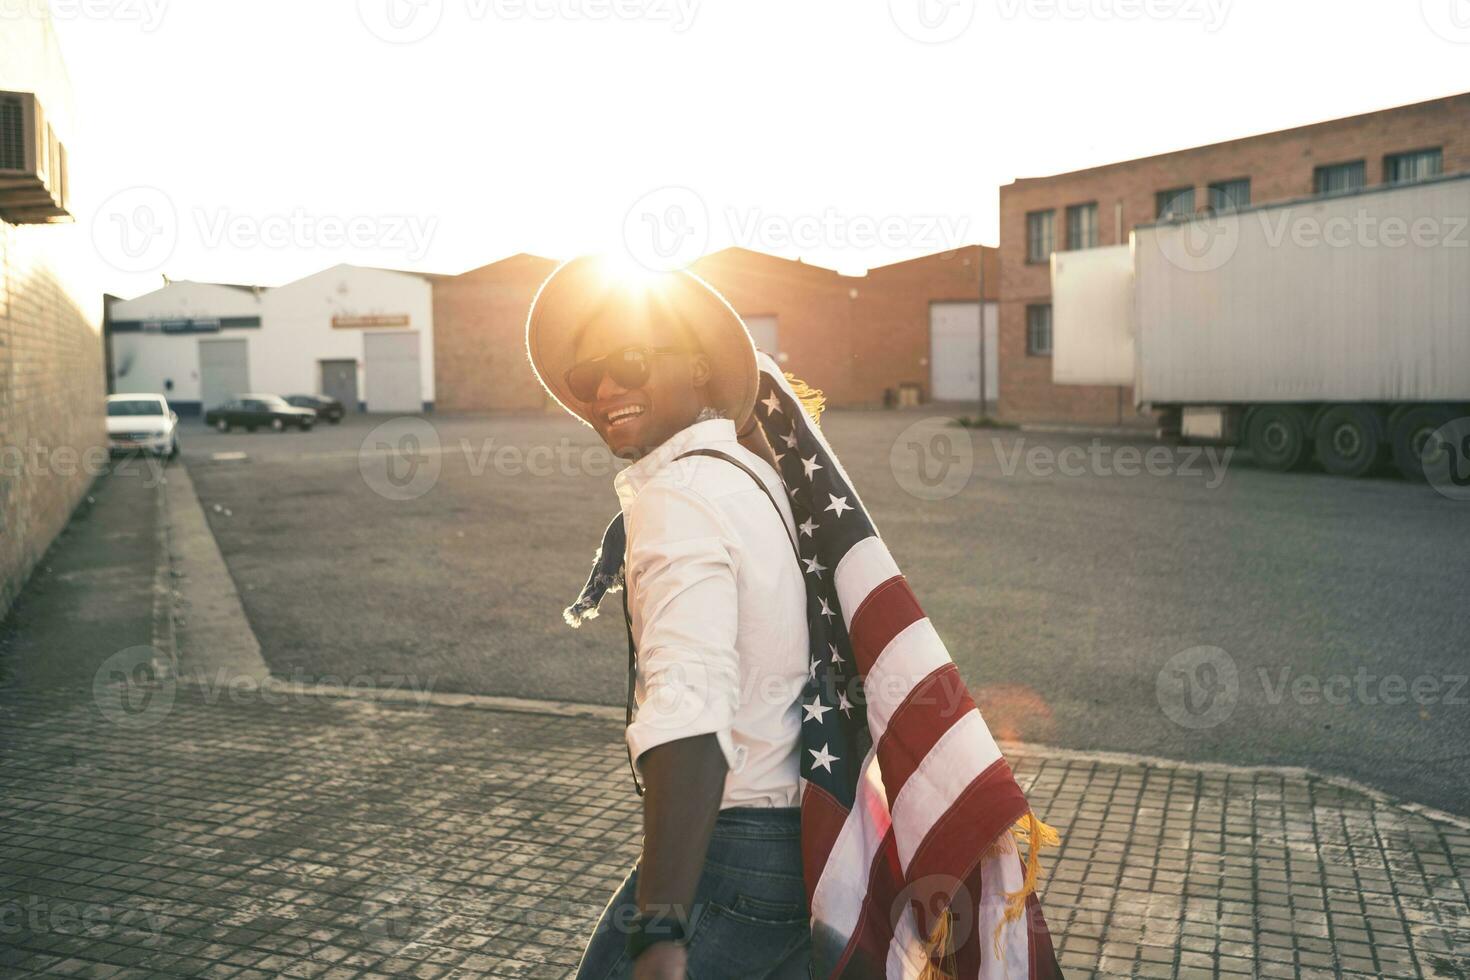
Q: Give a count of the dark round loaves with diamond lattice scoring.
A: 0